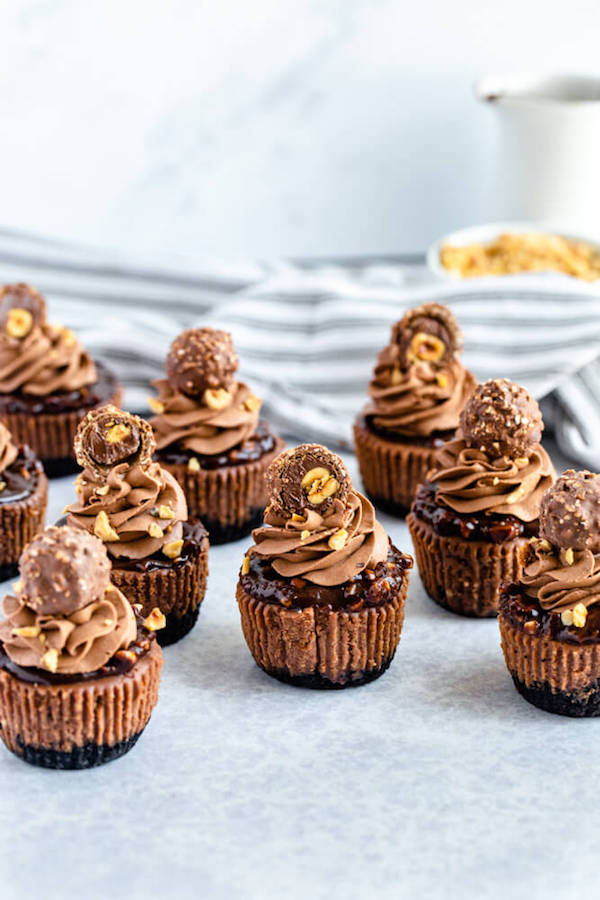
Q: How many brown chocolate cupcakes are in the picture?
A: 9